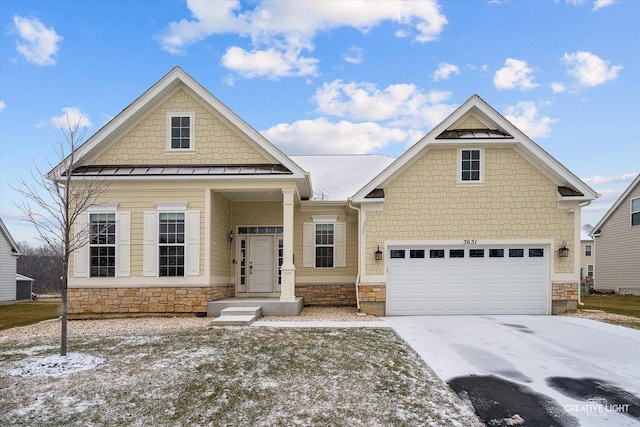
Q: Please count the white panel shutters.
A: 6